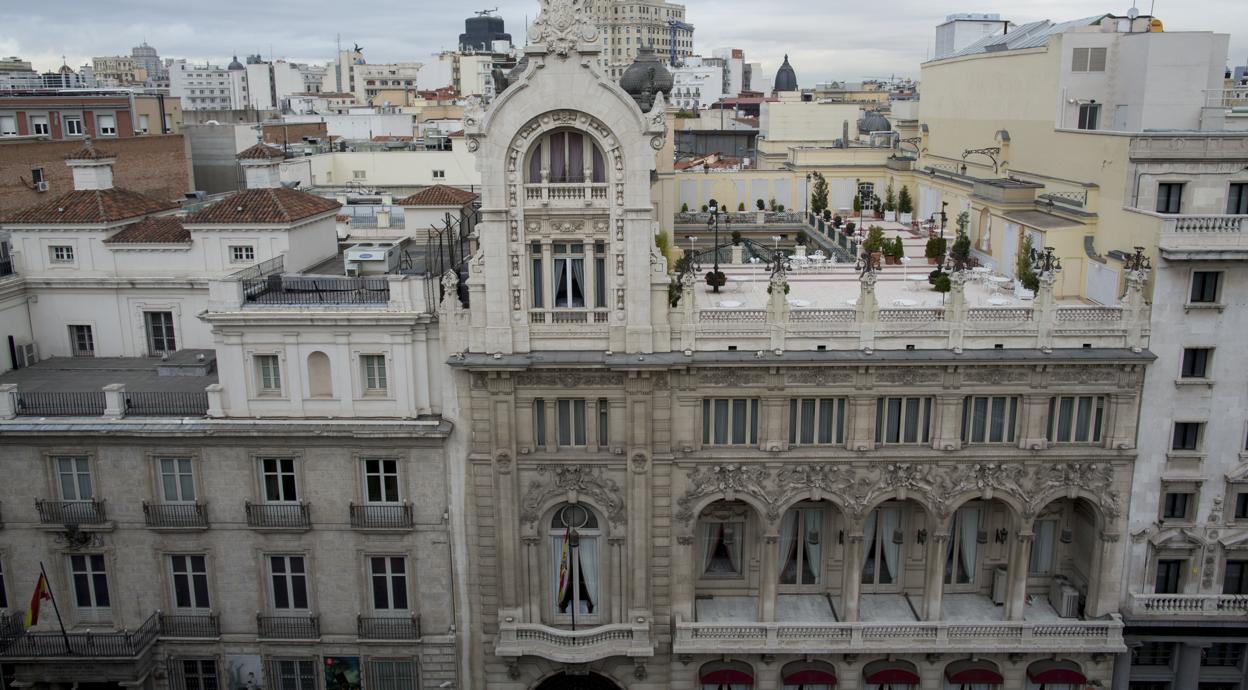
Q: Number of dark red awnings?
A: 5